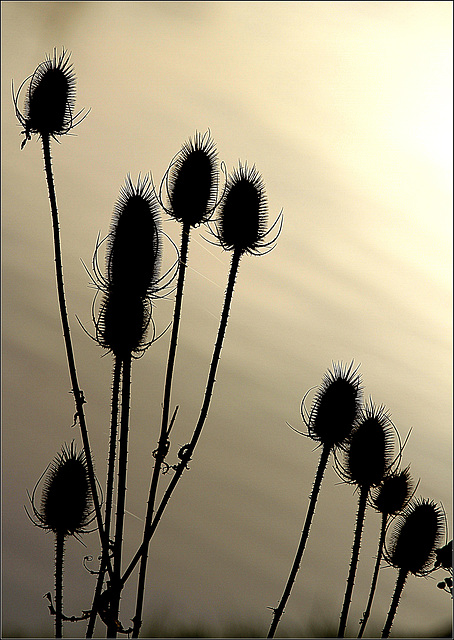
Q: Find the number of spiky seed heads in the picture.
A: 10